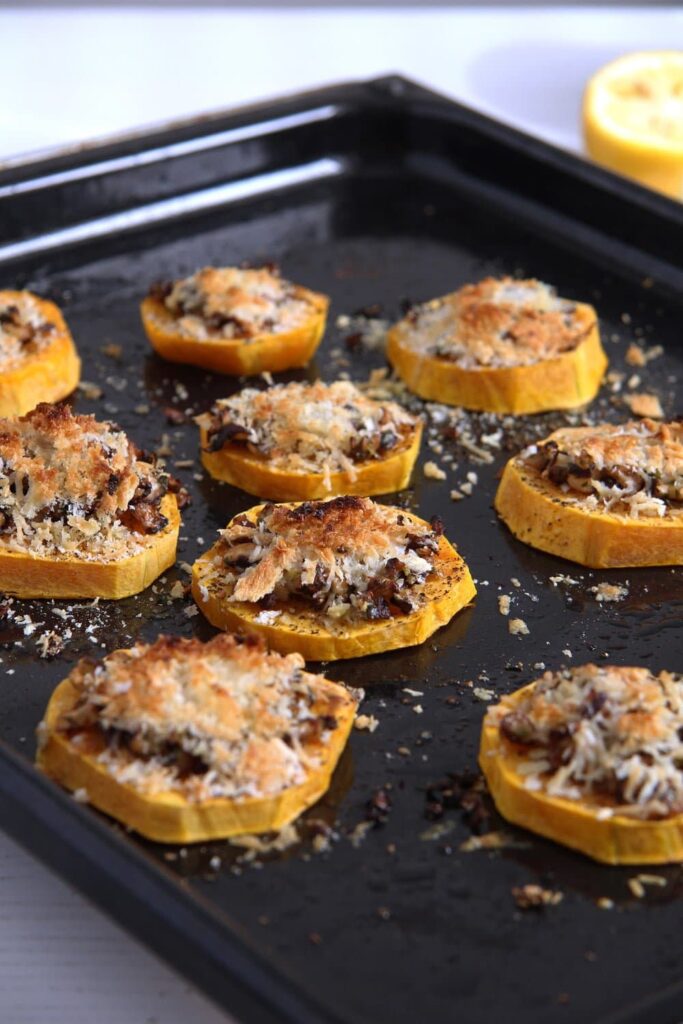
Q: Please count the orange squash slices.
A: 9